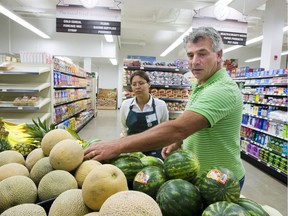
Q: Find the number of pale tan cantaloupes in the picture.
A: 14